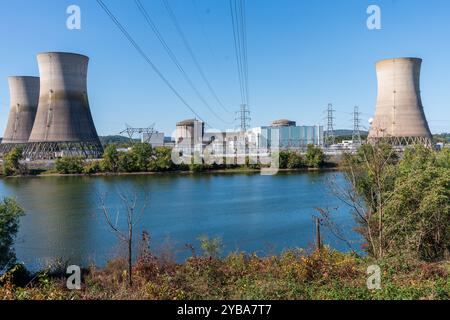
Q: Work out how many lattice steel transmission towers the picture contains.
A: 4